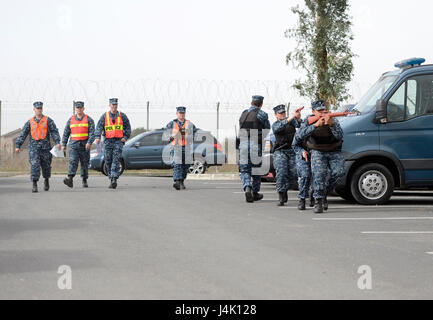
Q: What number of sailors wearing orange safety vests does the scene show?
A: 4